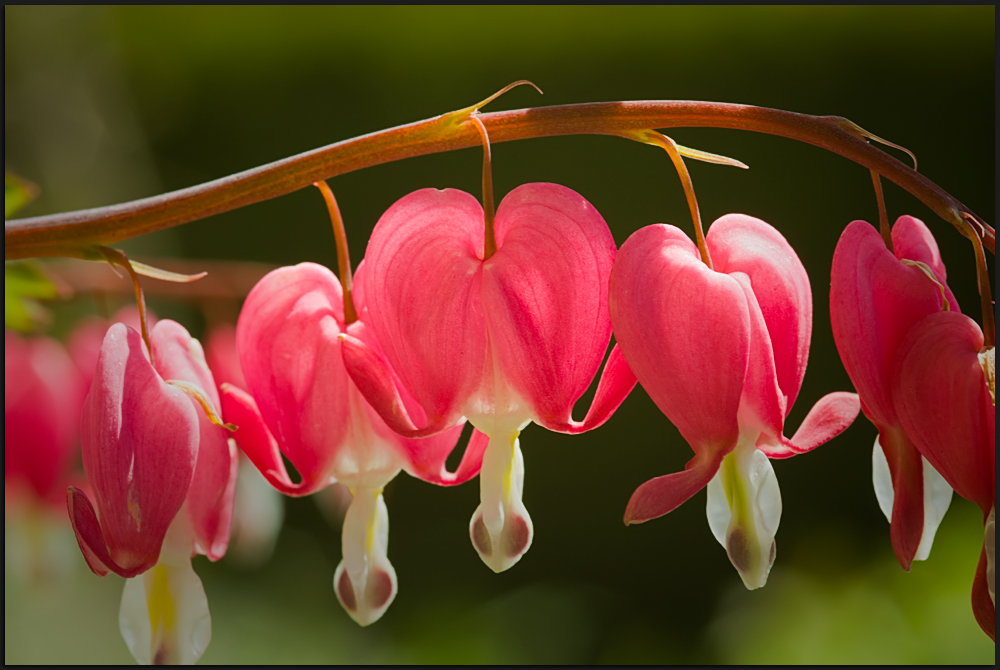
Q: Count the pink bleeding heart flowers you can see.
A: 6